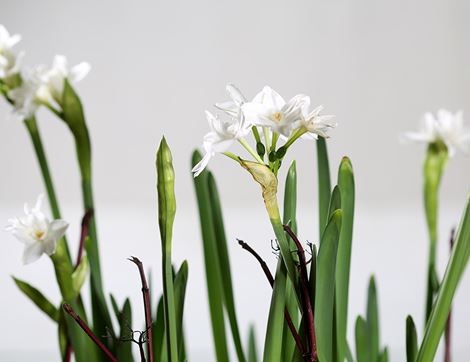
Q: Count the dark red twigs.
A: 6